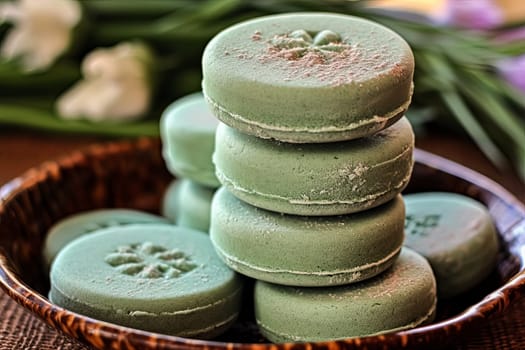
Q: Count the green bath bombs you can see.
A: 9